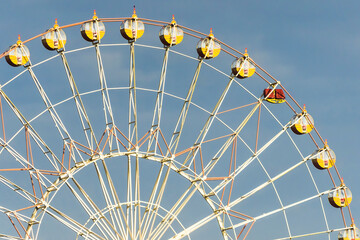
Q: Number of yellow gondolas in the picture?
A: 11